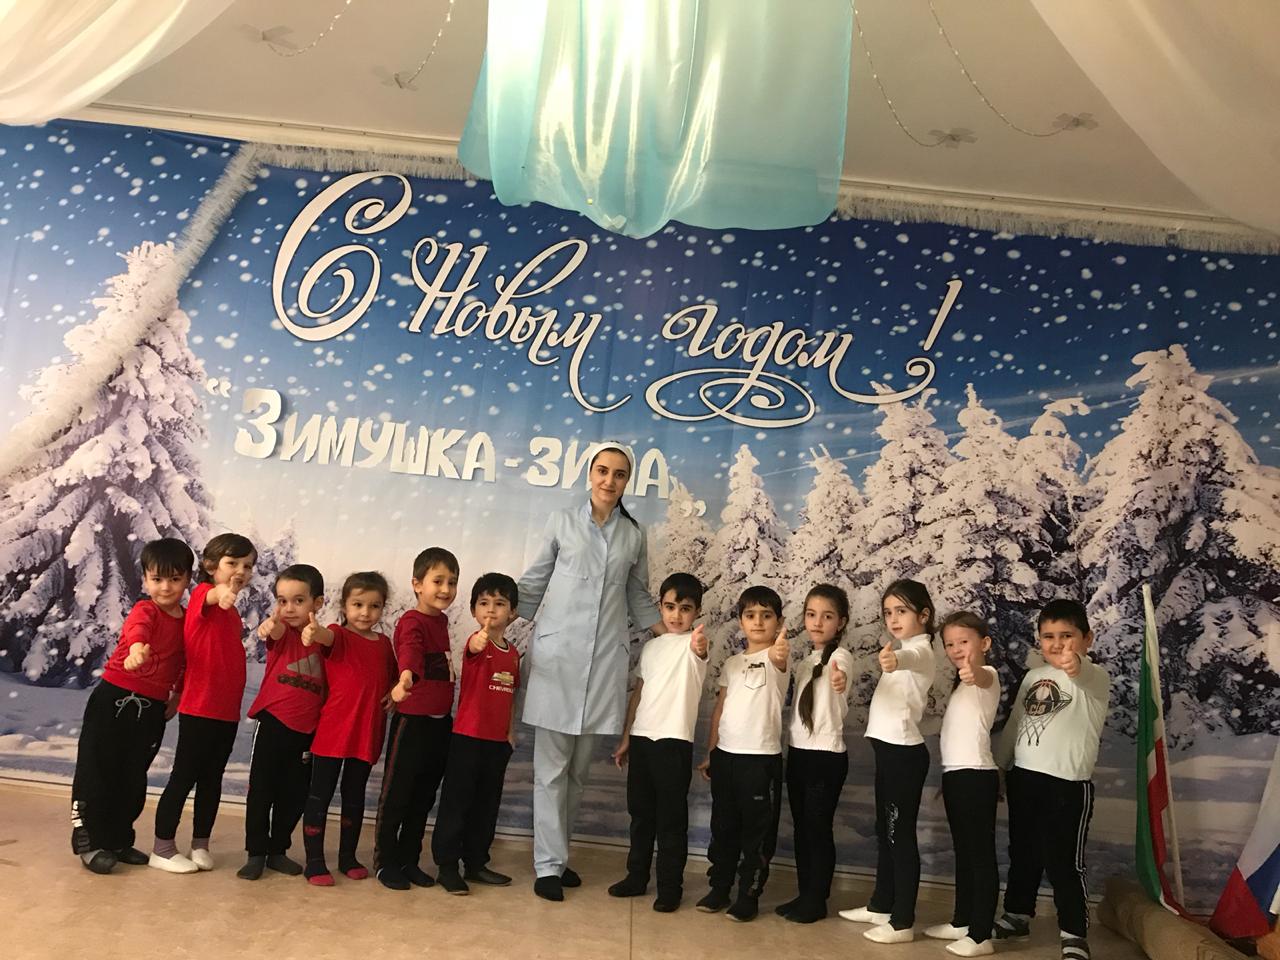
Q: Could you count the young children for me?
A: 12